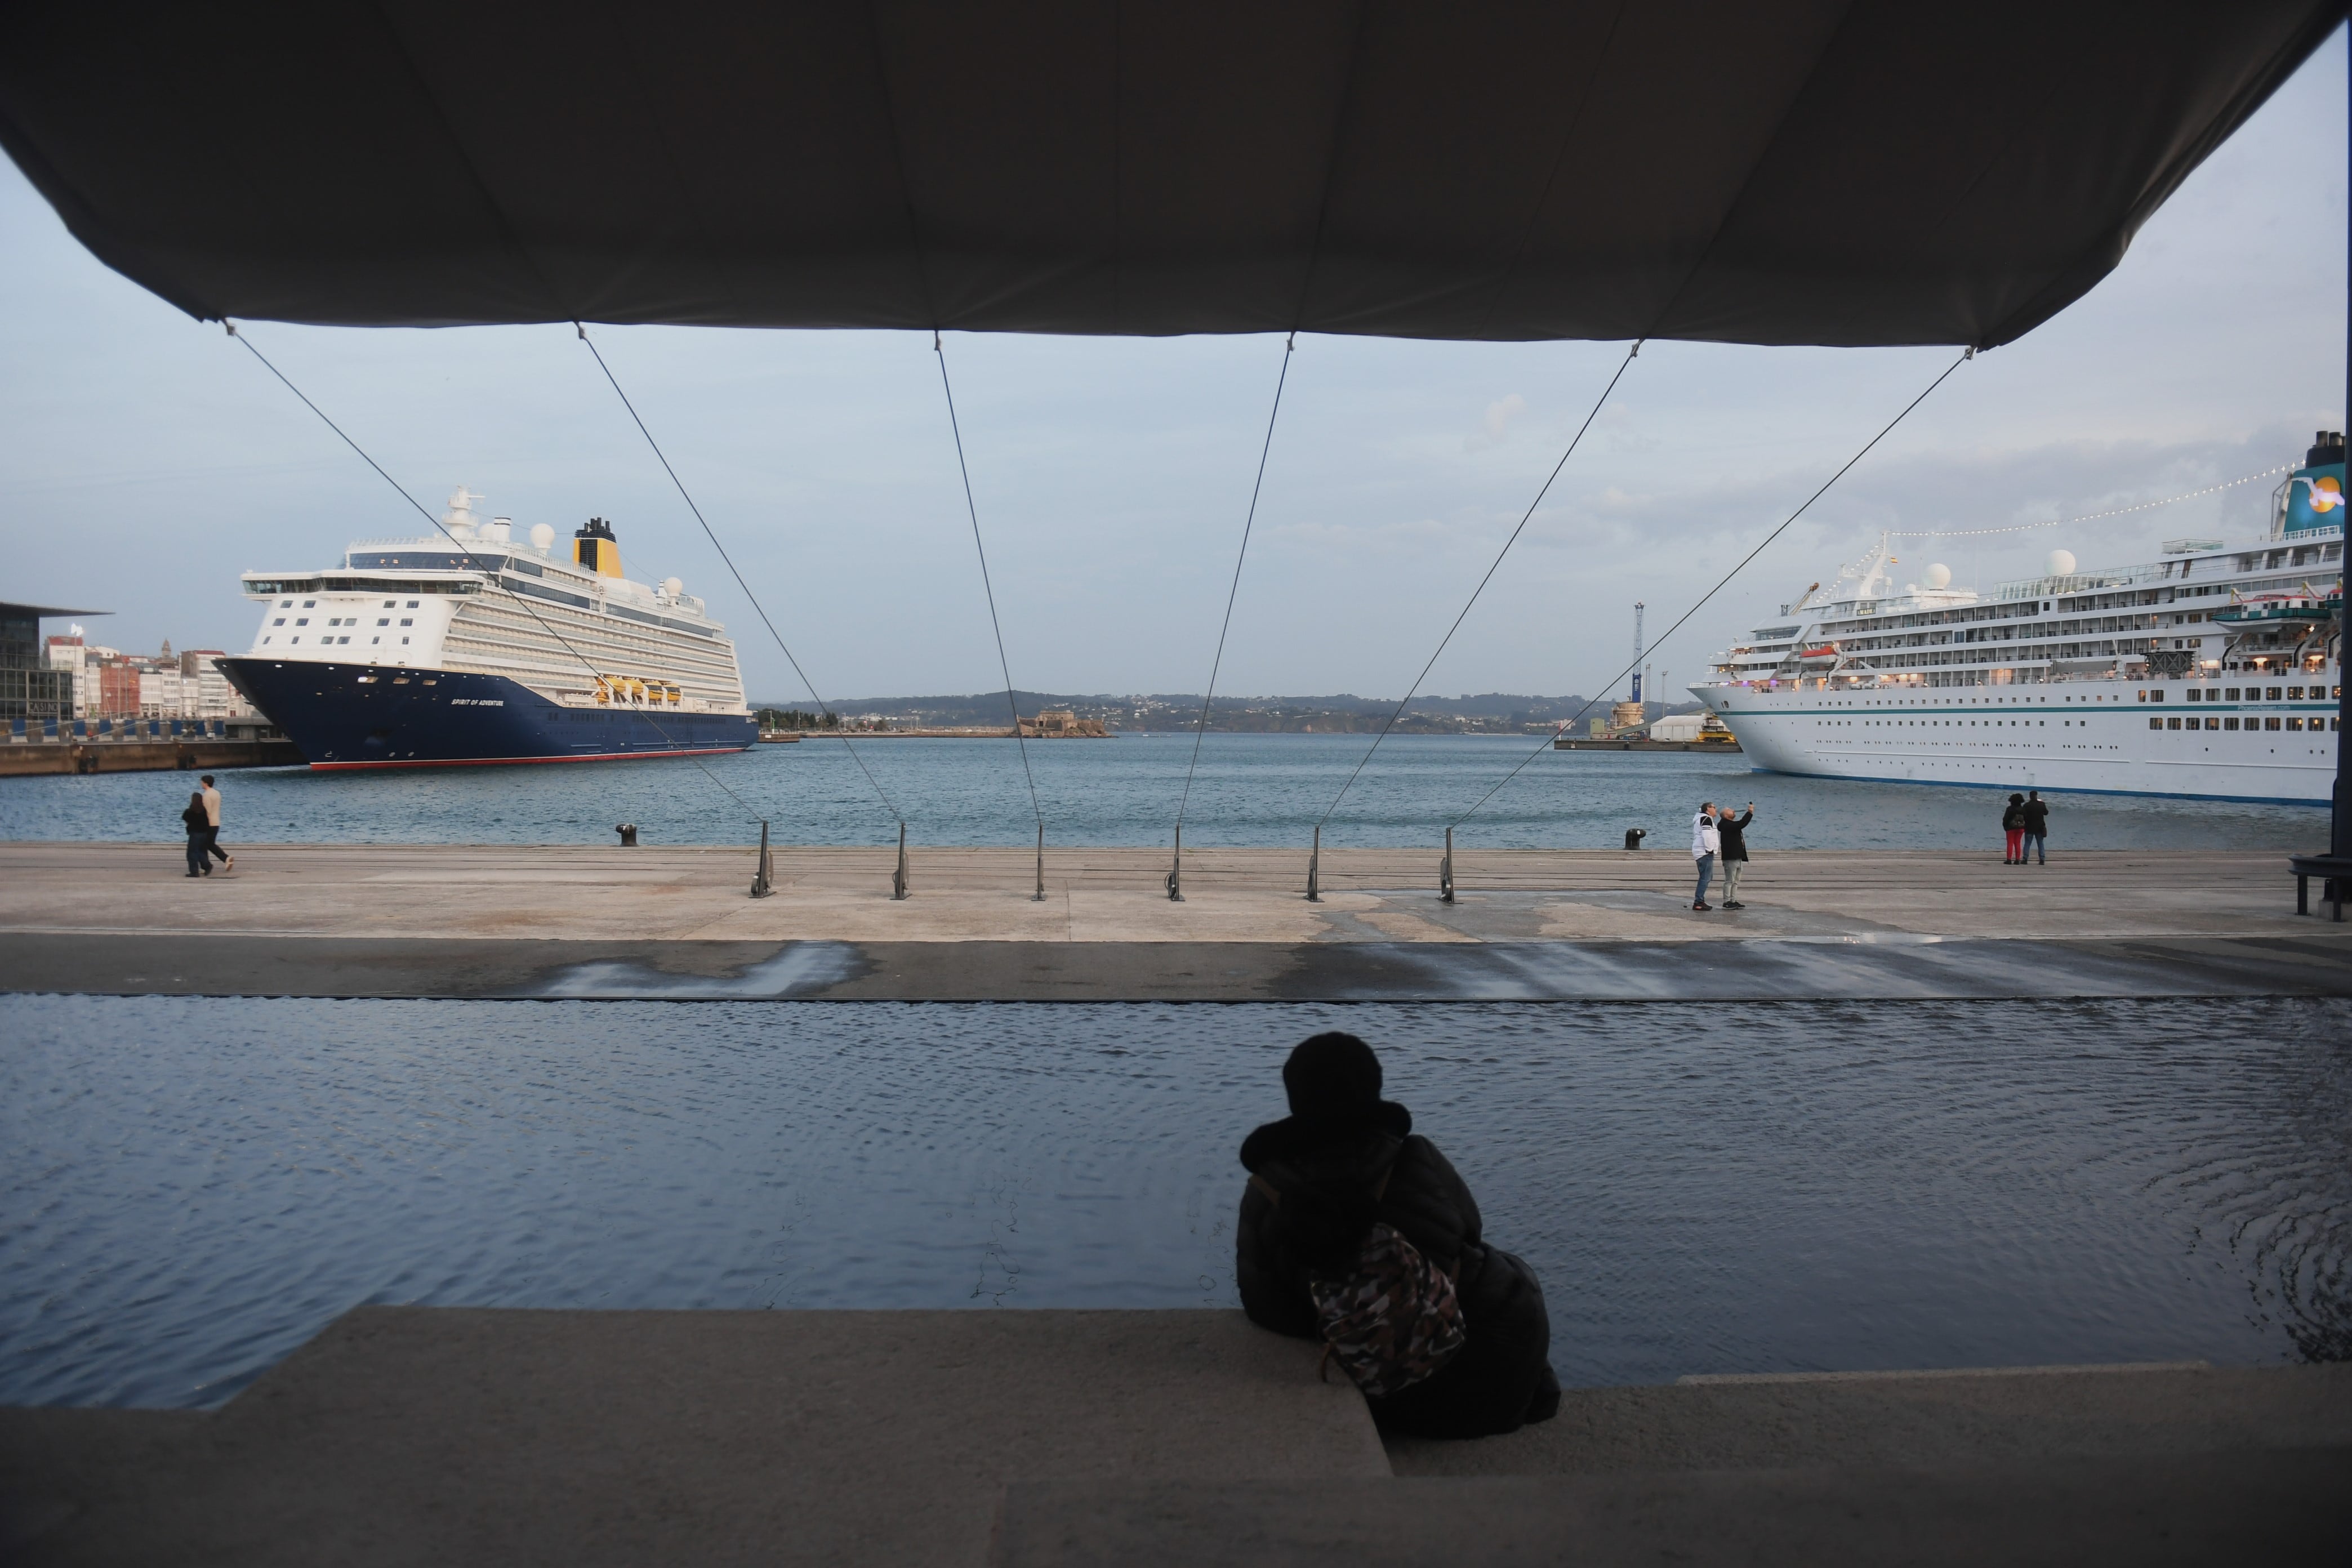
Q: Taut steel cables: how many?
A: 6